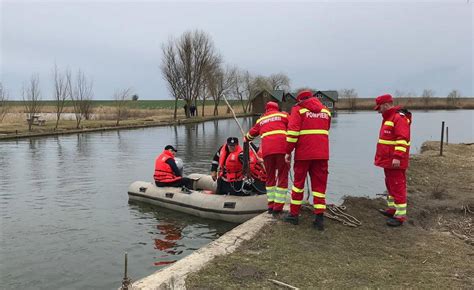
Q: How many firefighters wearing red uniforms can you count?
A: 3